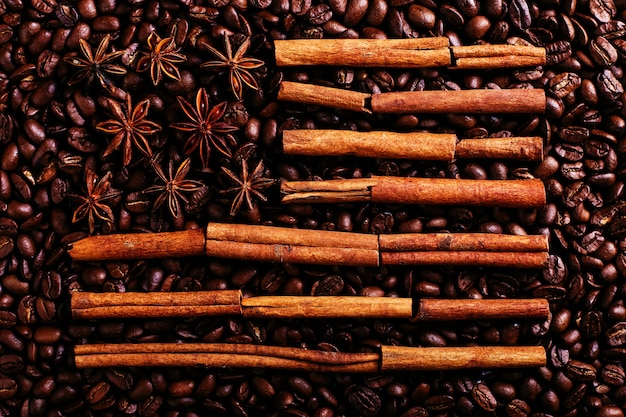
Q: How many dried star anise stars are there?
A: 8